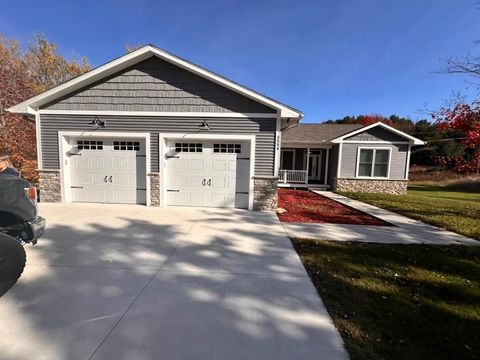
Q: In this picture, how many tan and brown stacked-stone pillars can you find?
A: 3